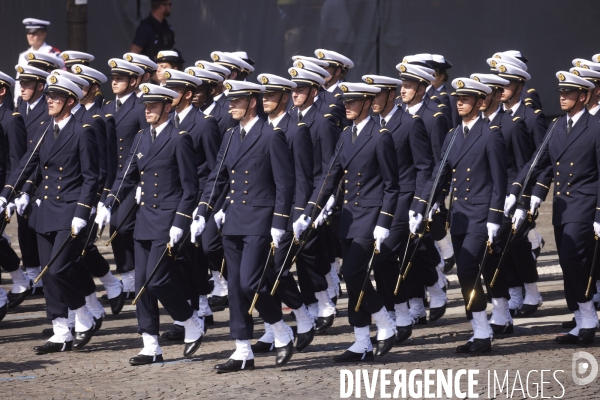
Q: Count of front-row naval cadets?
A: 6